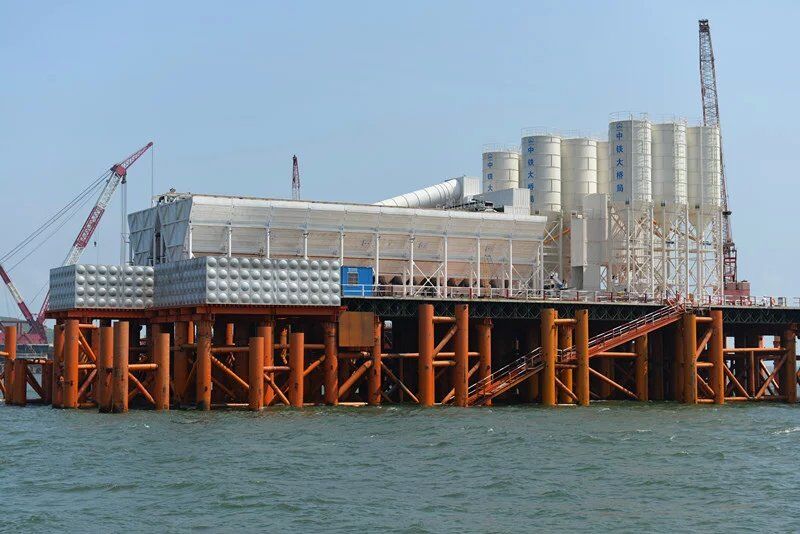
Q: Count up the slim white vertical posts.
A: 11